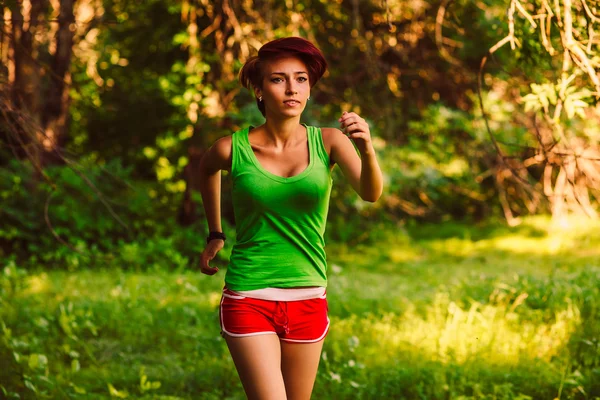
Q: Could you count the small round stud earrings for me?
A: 2